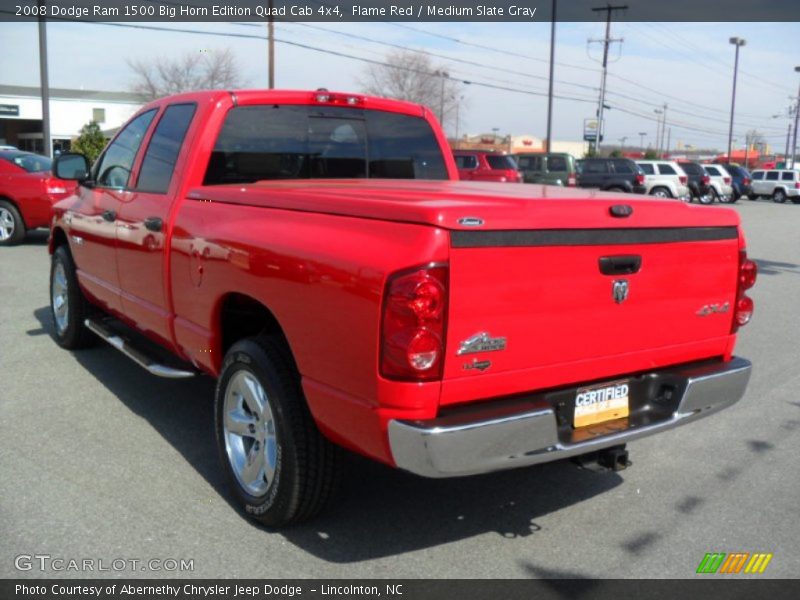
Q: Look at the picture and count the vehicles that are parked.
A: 10